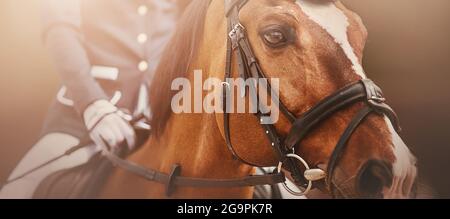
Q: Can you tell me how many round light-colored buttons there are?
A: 3